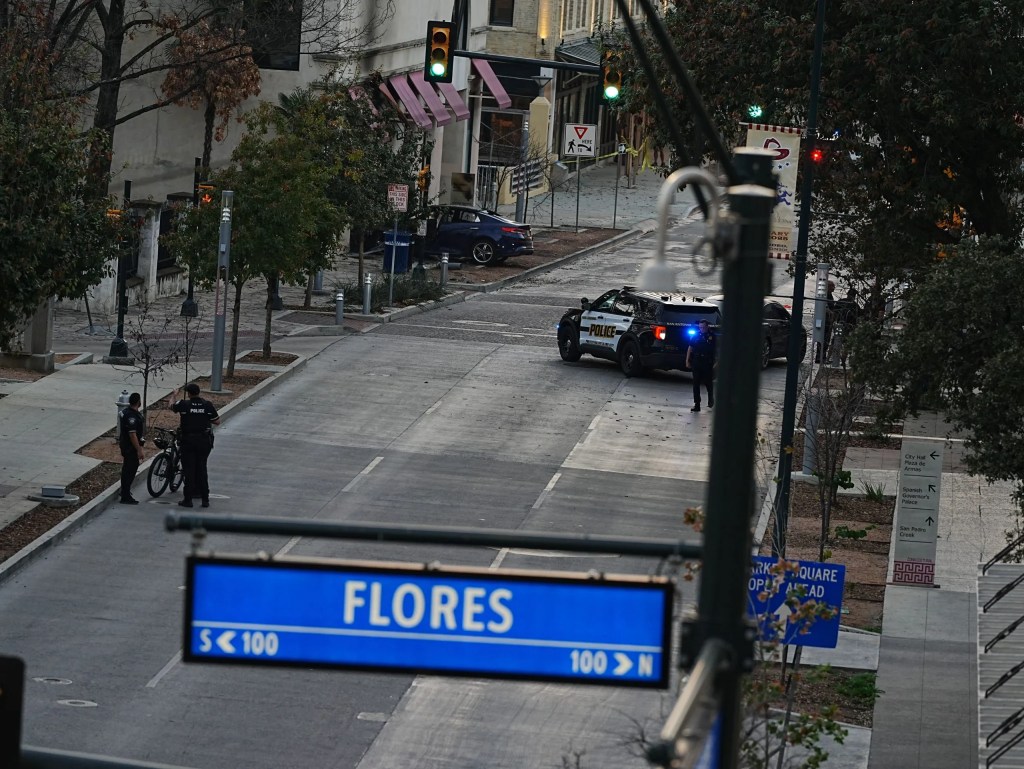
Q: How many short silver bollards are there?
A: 3